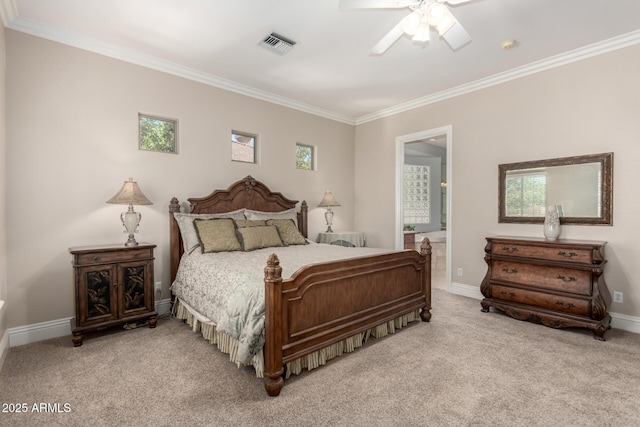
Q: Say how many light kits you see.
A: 1